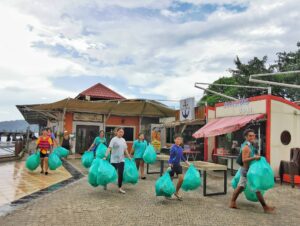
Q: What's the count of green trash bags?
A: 14